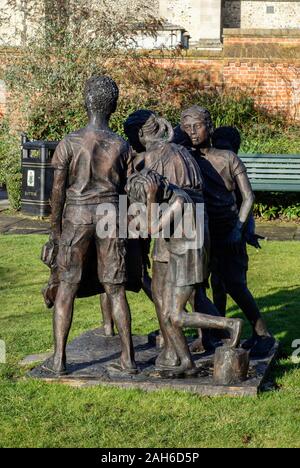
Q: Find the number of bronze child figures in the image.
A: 6